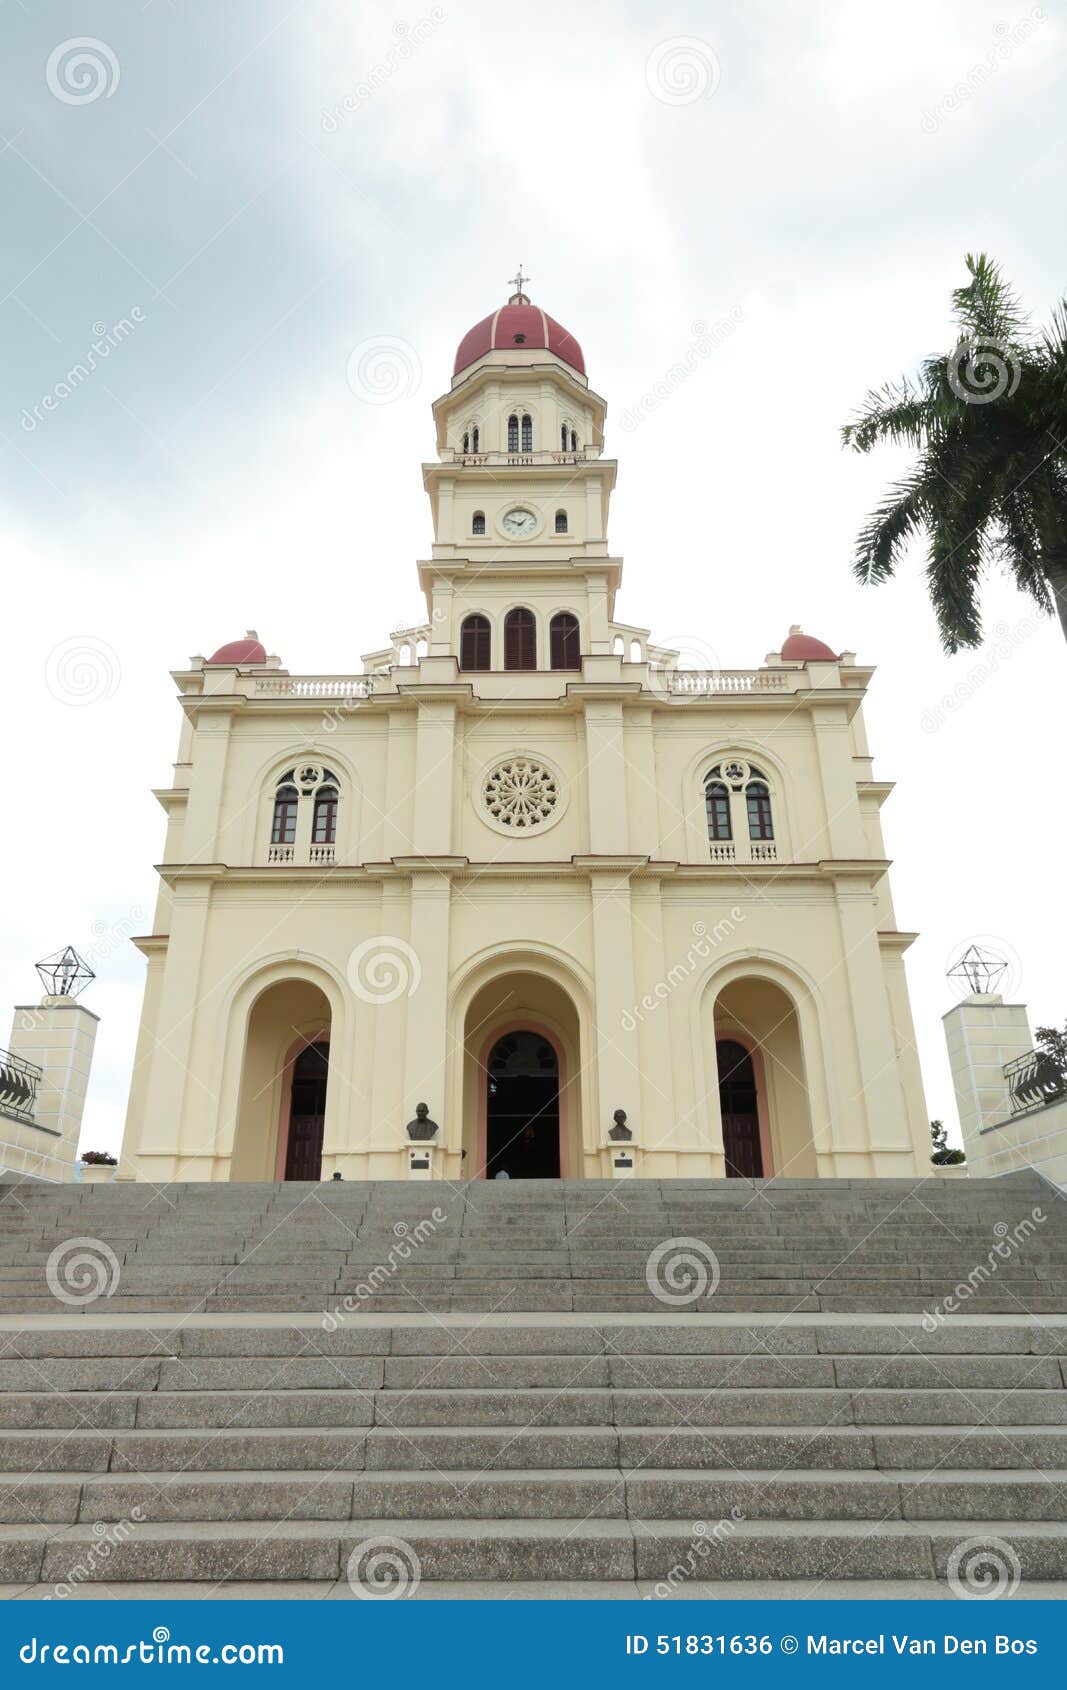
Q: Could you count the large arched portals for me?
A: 3